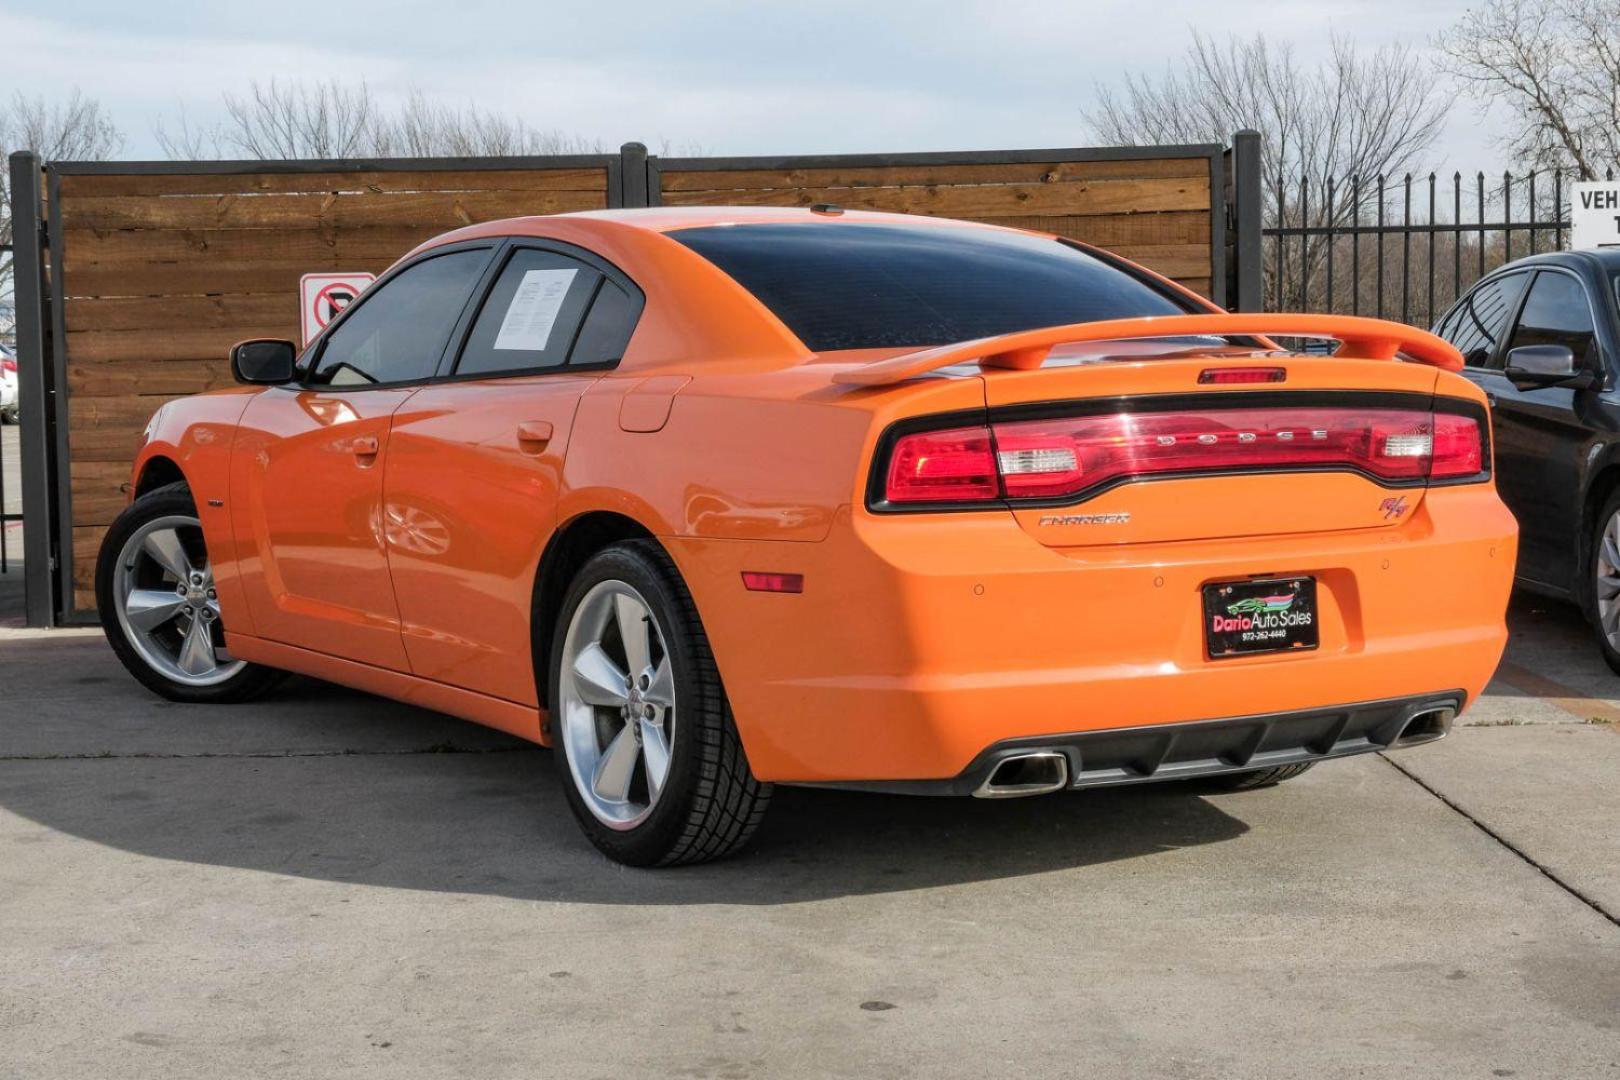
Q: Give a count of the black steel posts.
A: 3